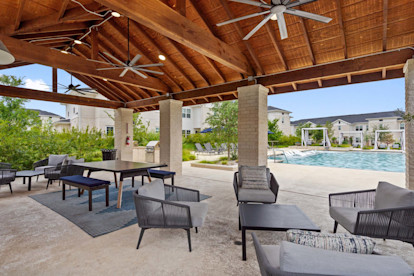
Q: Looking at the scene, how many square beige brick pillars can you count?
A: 4